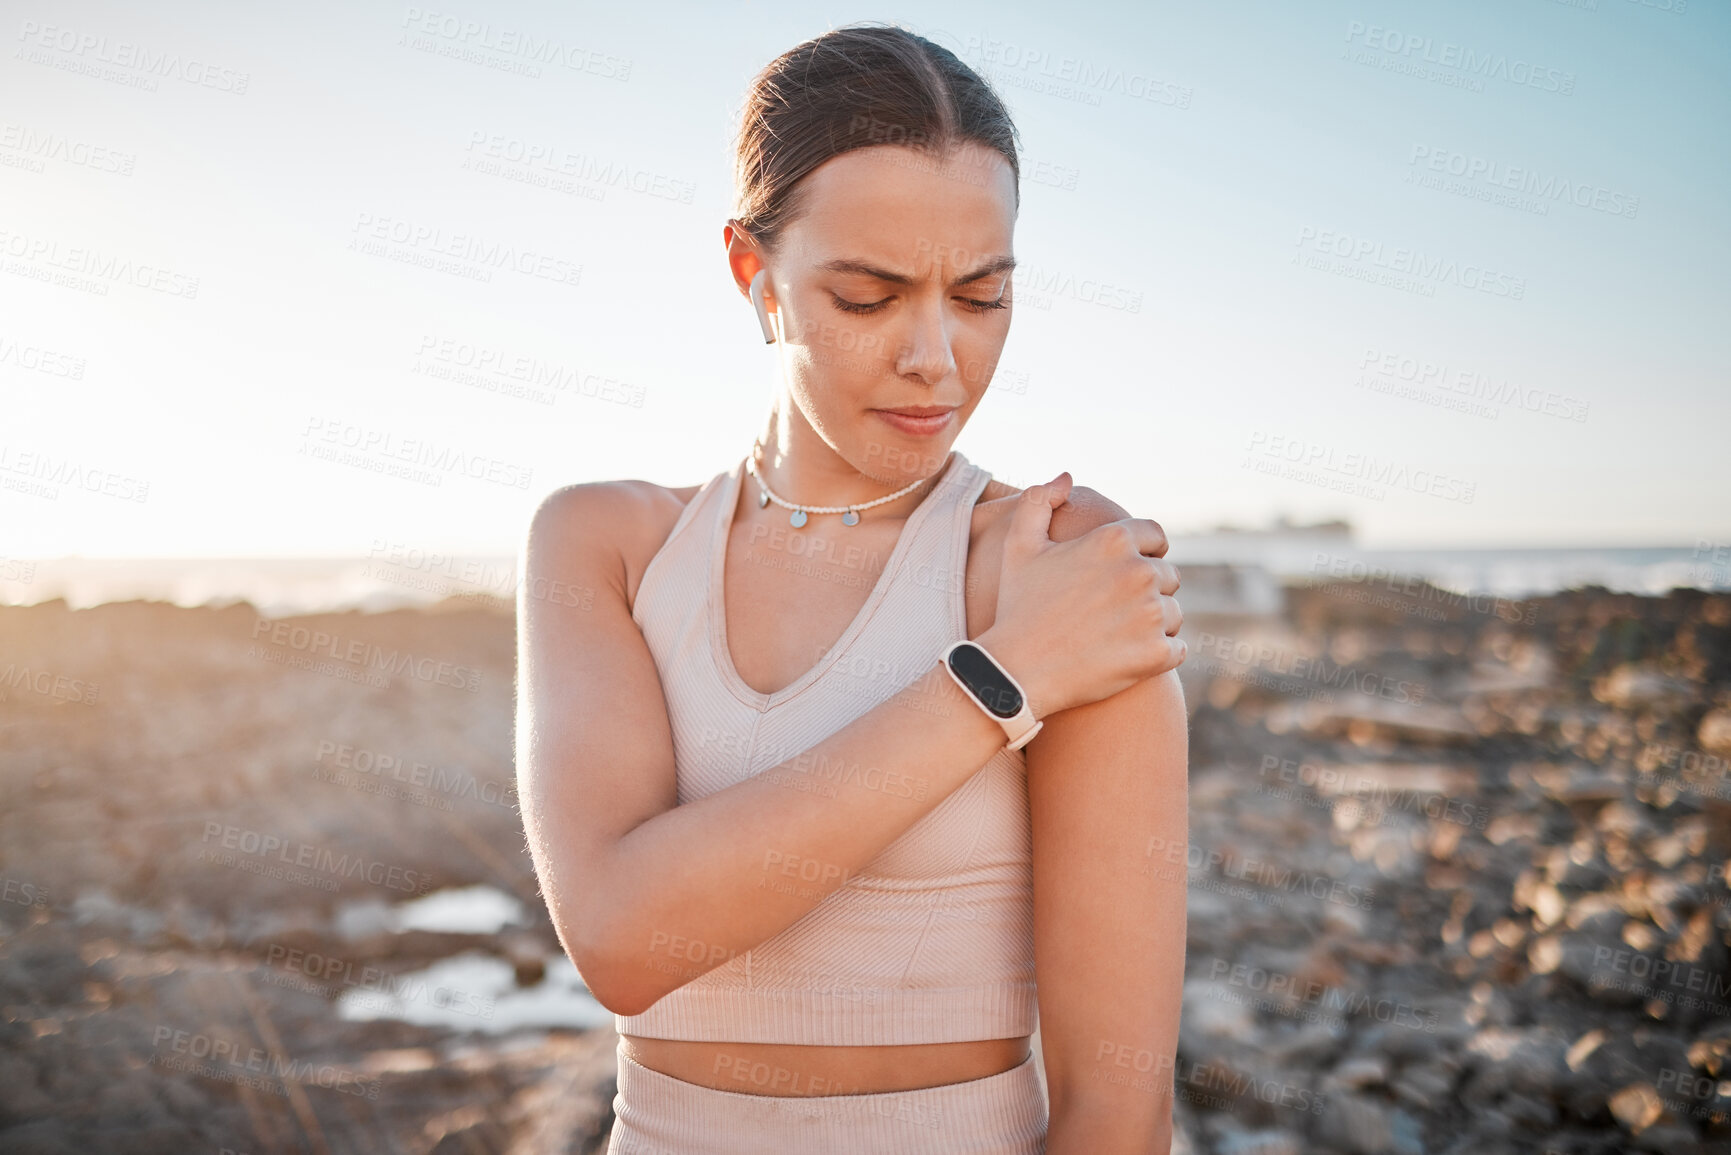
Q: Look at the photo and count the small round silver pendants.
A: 3